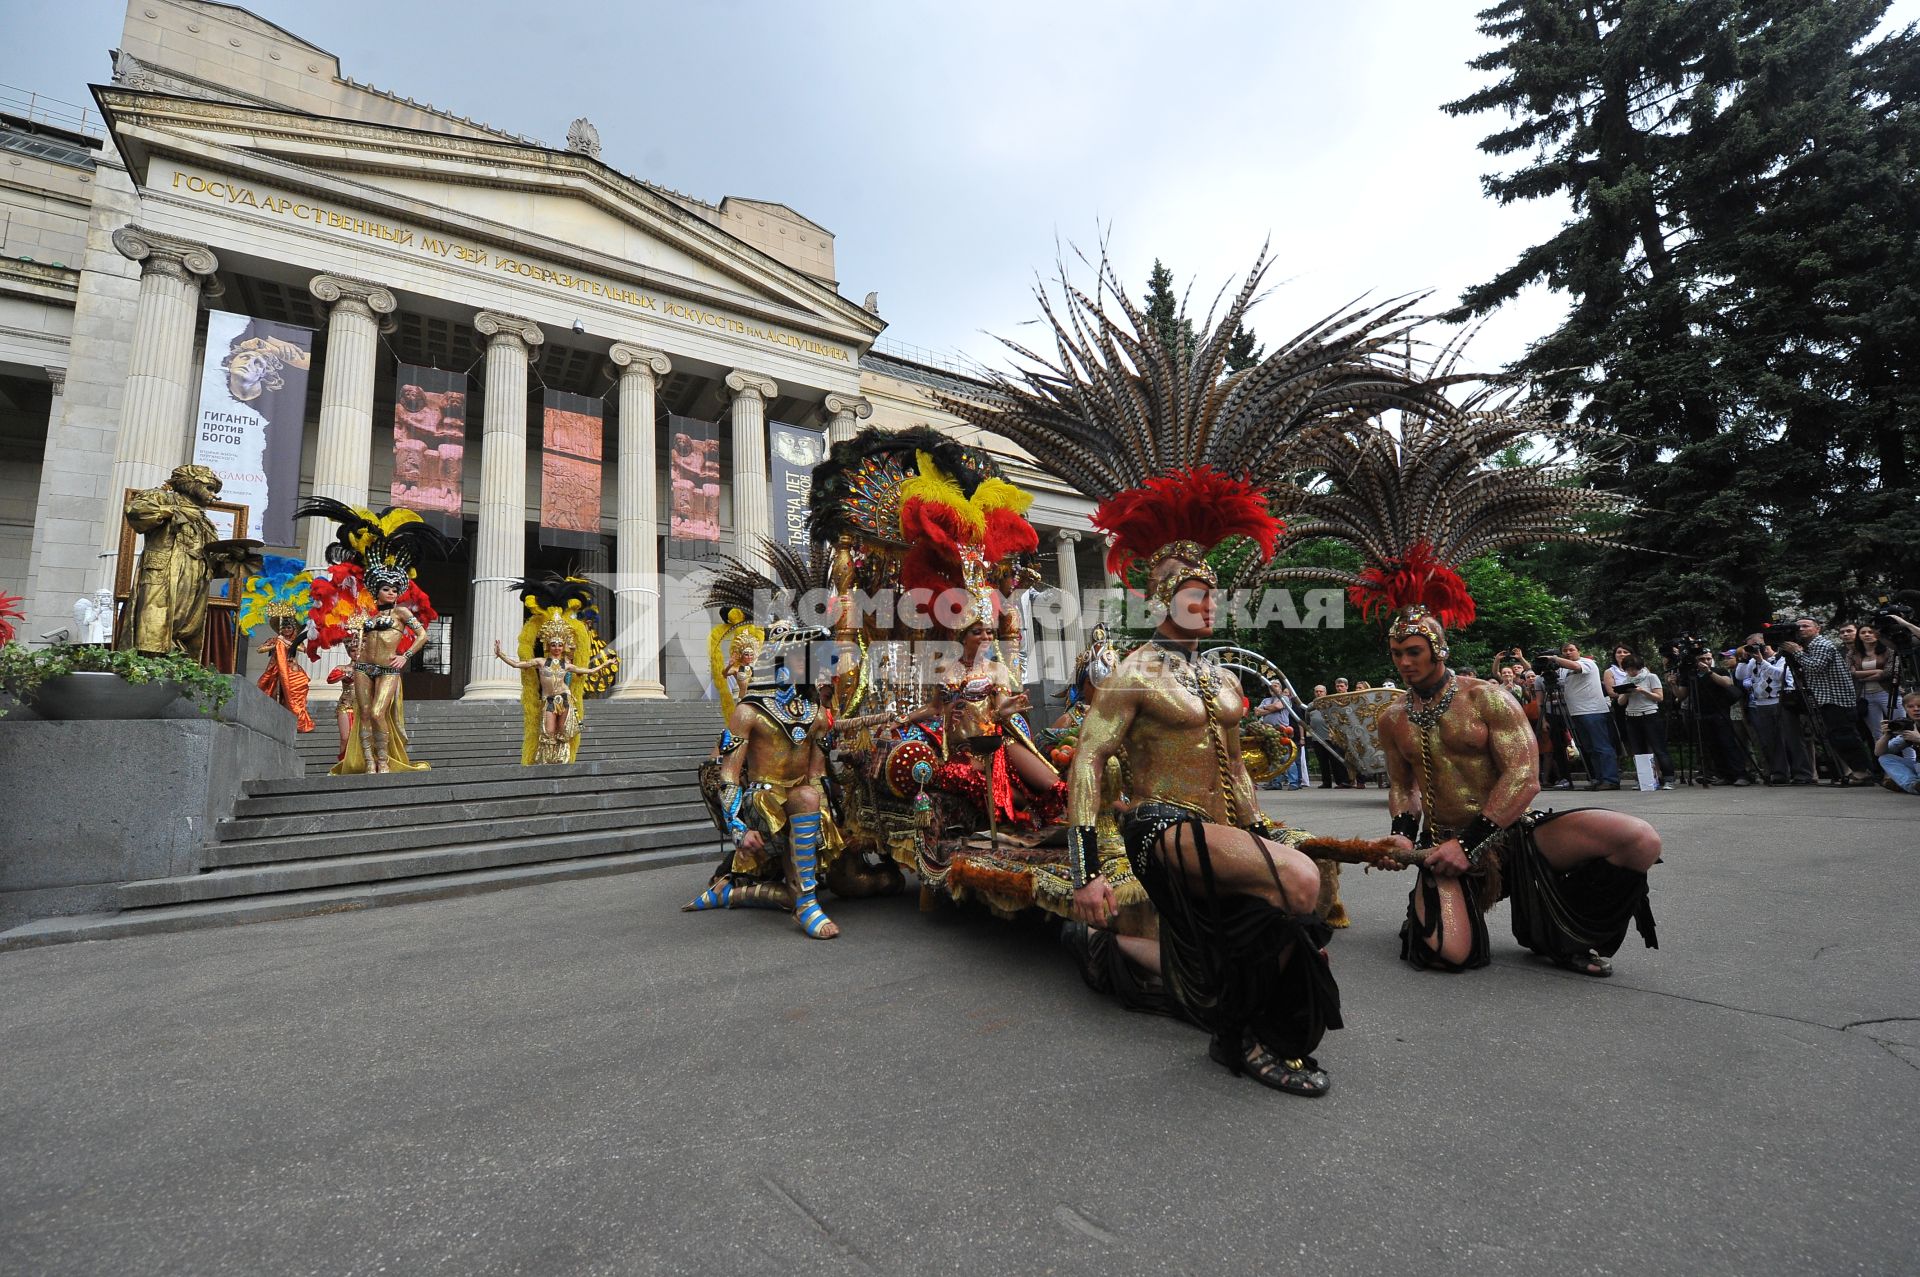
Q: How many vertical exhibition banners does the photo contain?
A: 5